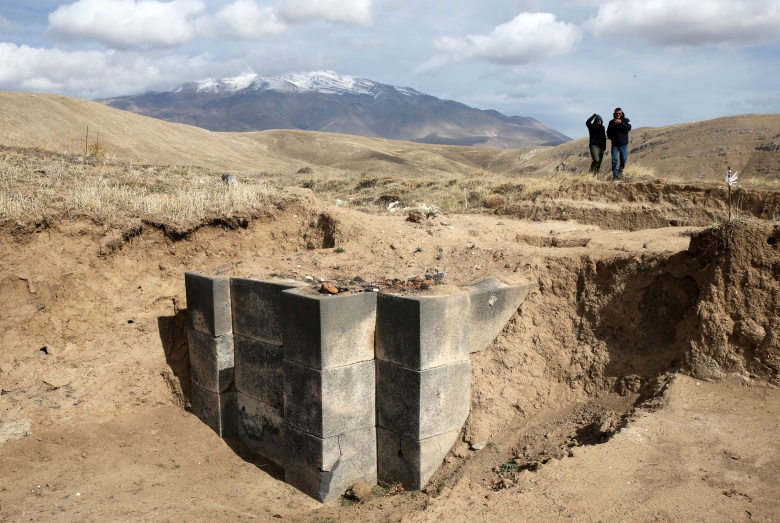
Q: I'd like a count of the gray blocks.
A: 13